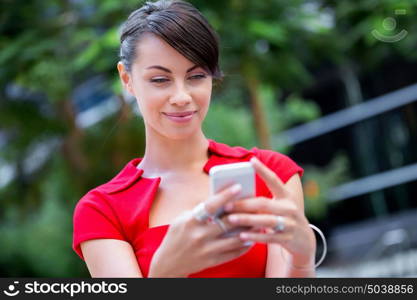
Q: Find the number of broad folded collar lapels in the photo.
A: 2